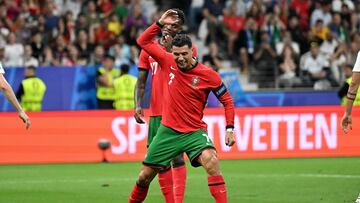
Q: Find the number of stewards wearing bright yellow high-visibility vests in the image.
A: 4